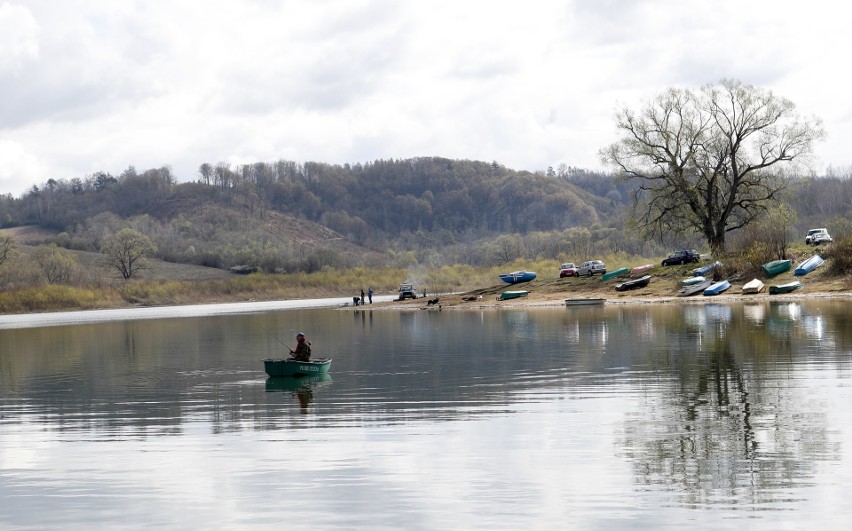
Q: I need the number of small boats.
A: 15